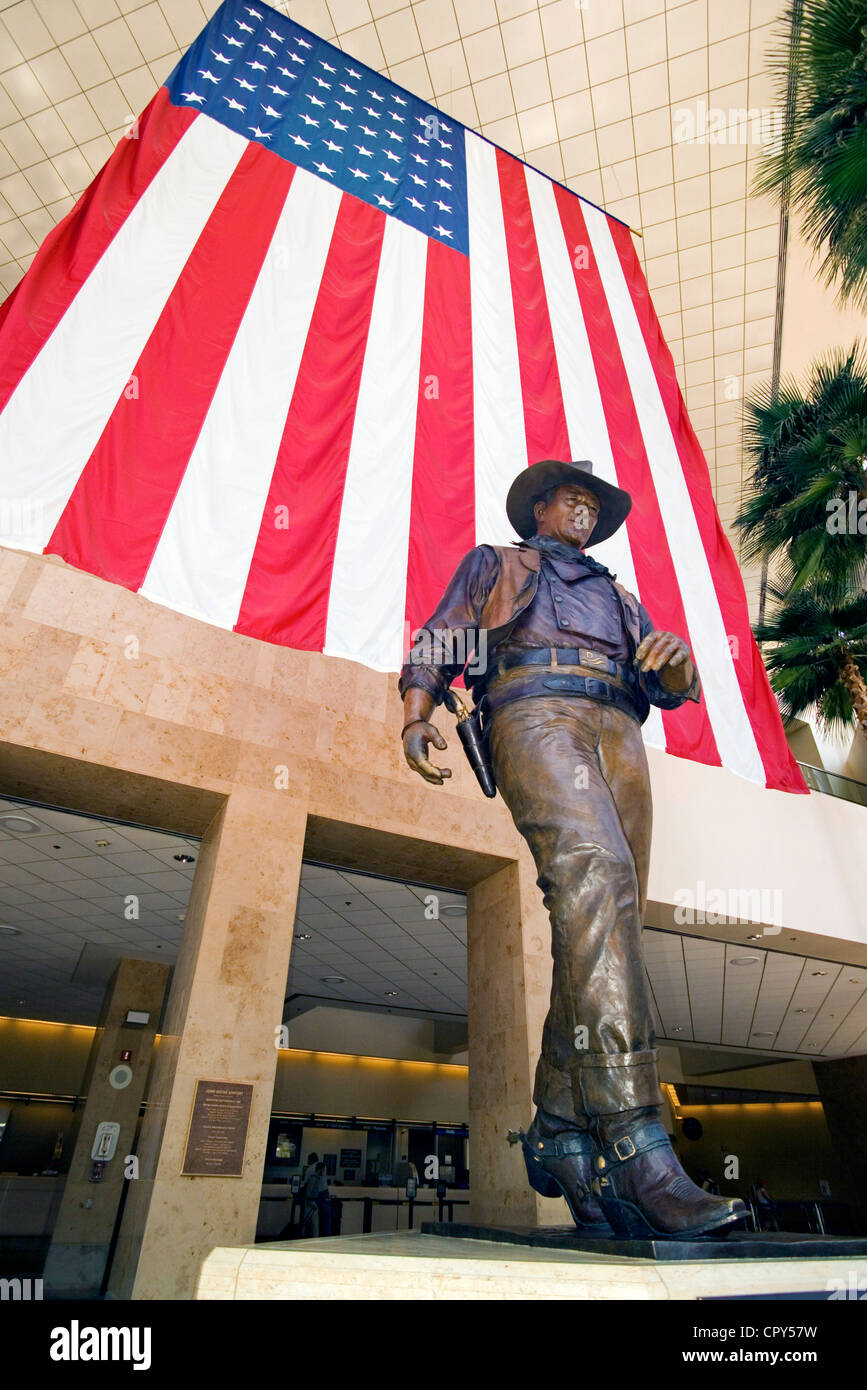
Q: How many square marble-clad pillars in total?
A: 3